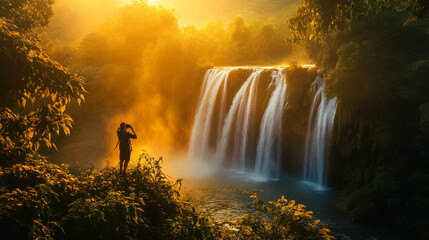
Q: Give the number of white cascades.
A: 4